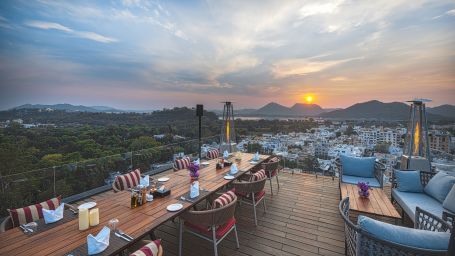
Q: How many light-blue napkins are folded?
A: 8